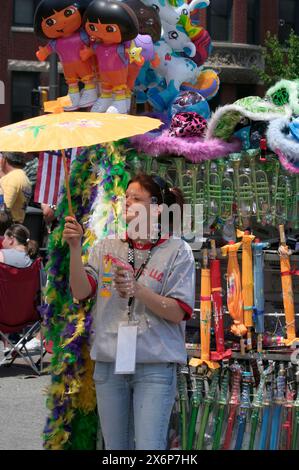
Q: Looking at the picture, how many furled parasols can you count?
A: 6